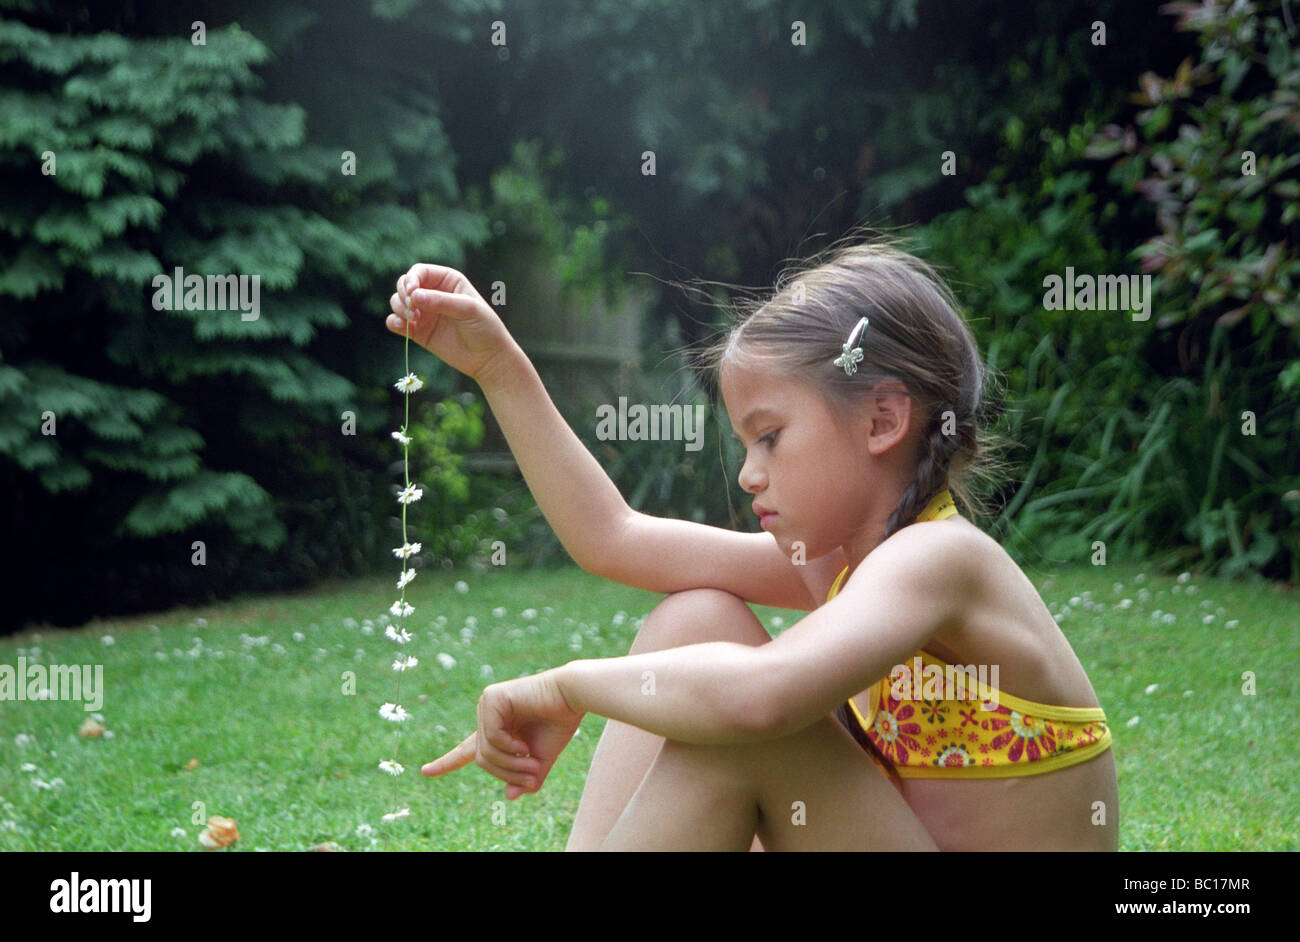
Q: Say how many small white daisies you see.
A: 11